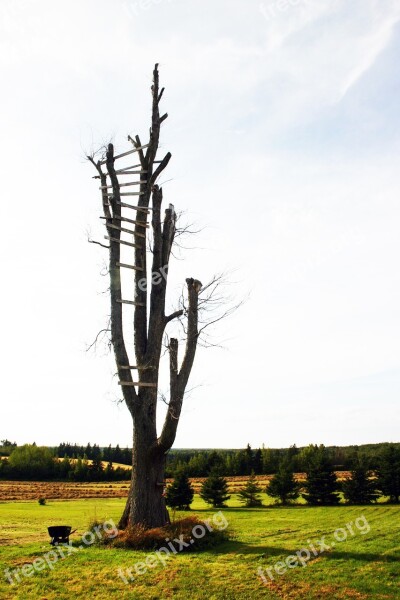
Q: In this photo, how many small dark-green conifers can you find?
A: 7